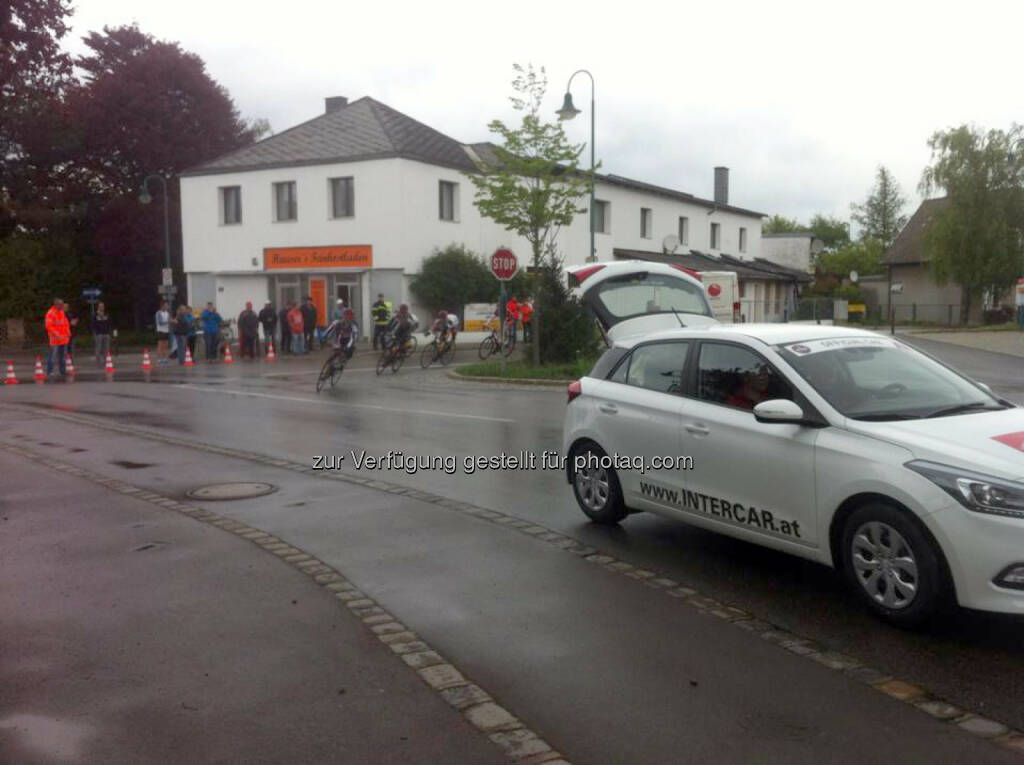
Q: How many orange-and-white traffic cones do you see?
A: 8